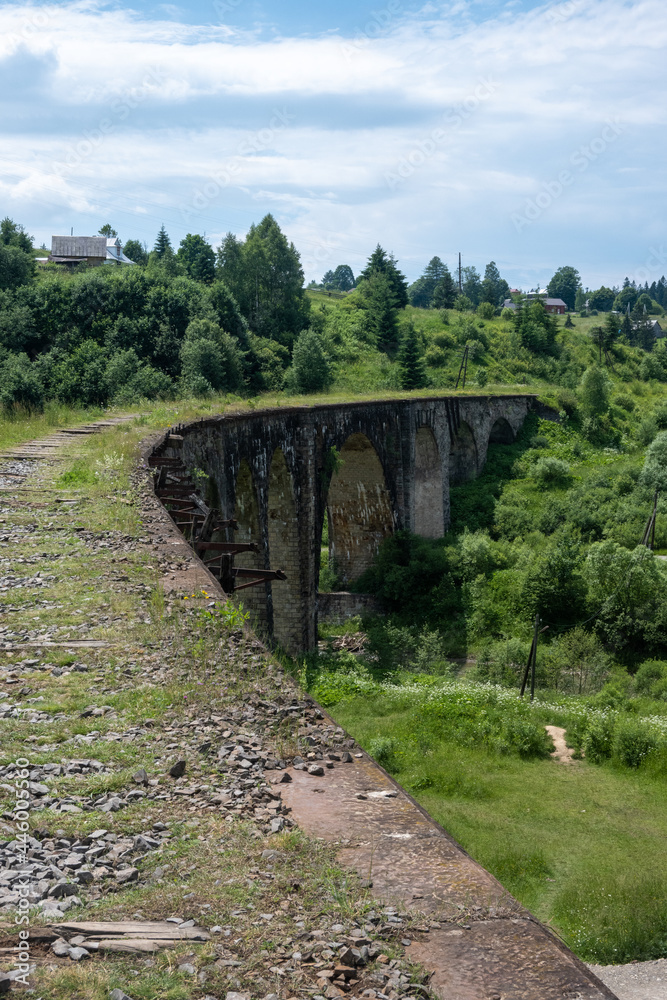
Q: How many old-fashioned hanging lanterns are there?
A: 0